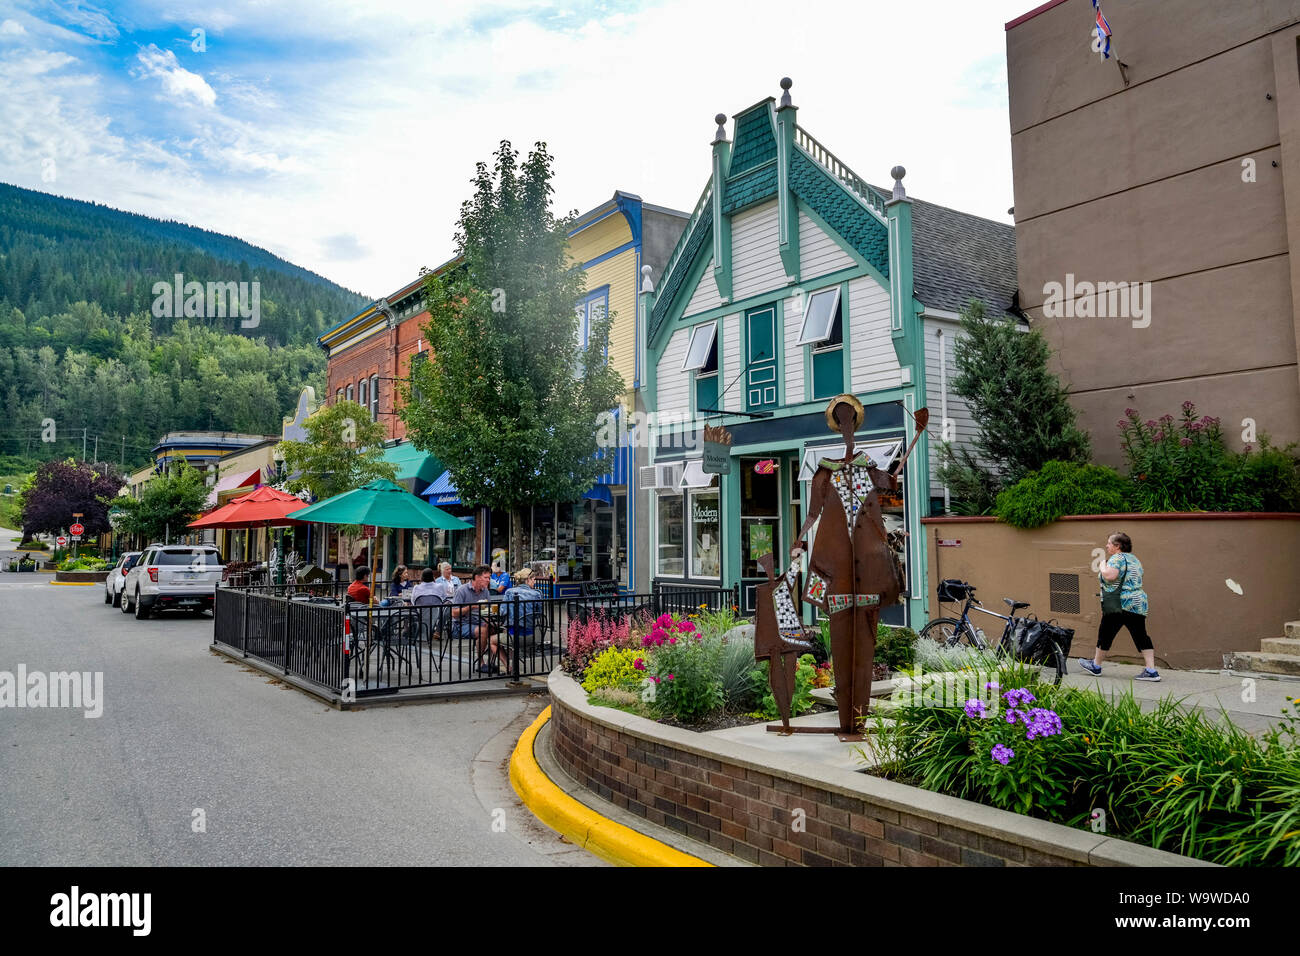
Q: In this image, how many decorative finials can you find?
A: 4